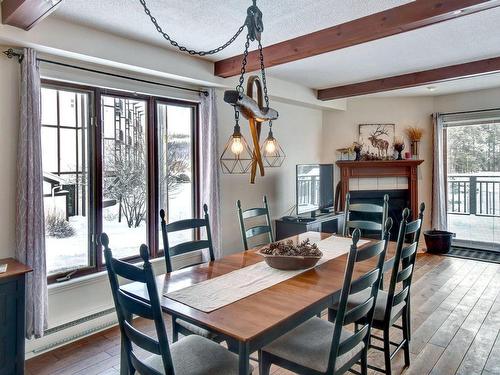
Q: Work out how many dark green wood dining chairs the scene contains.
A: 6